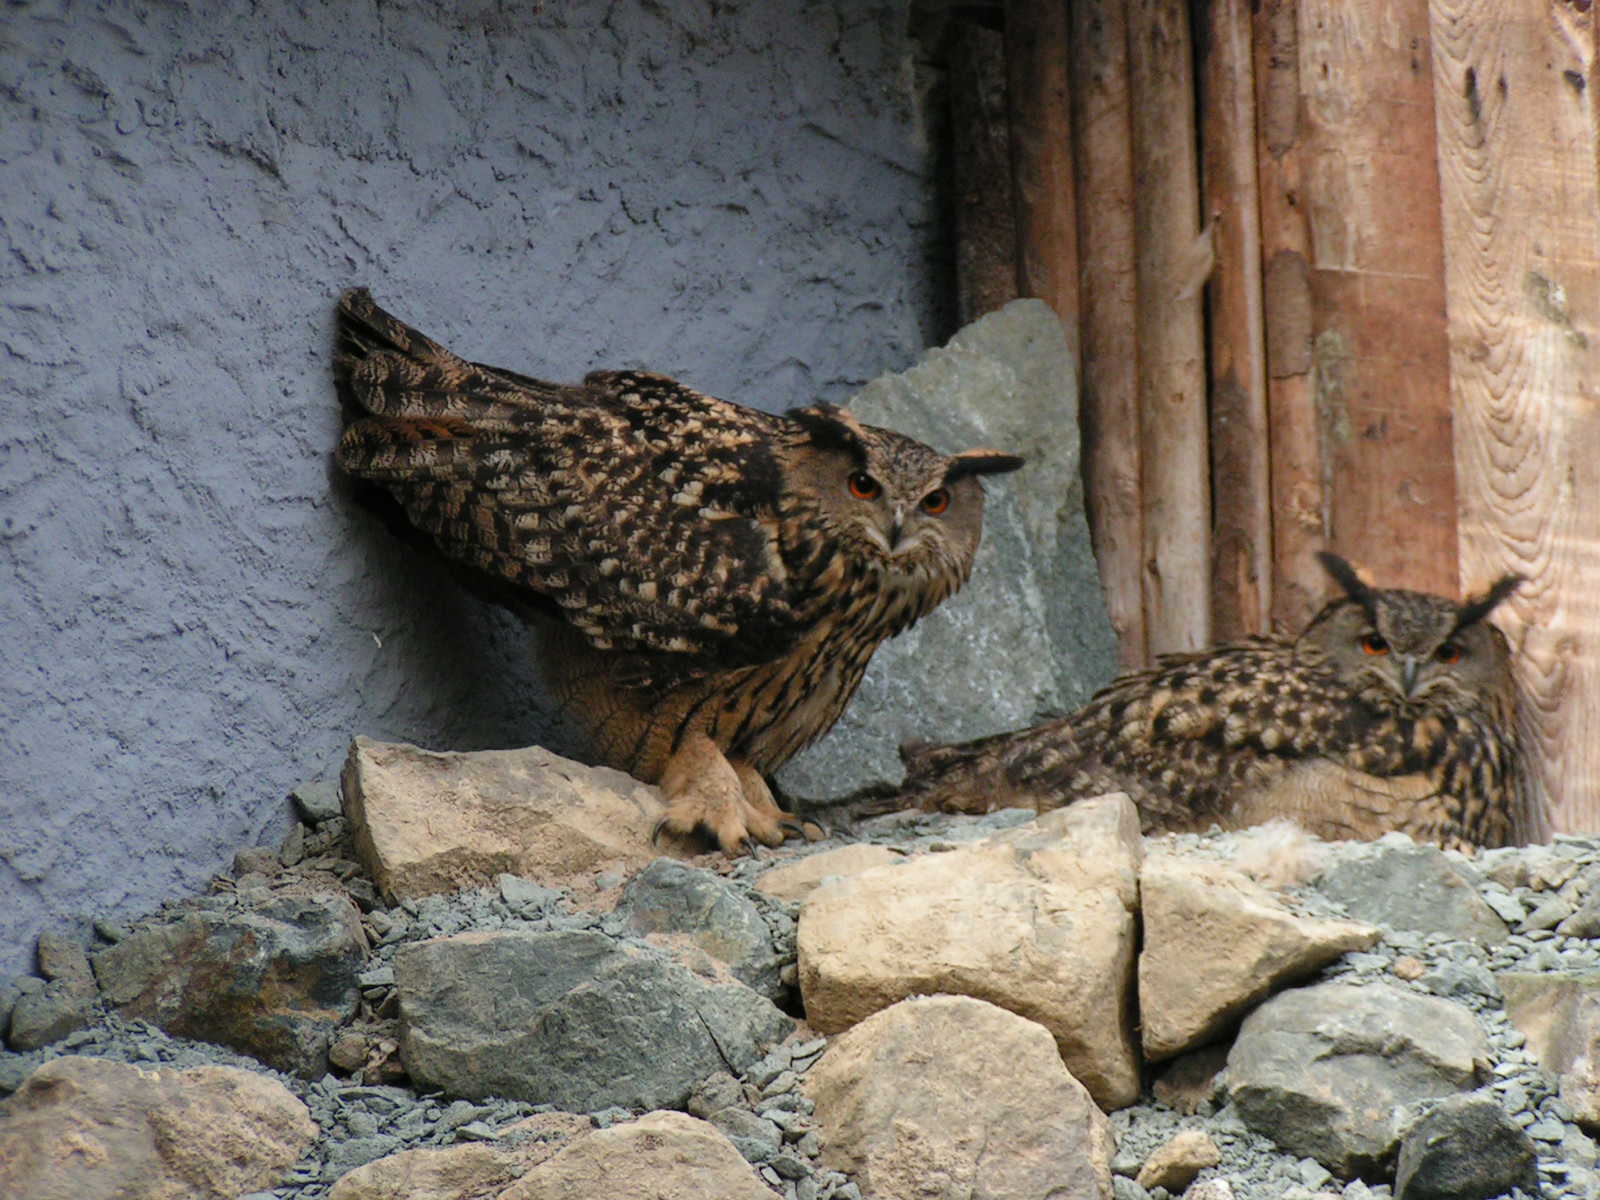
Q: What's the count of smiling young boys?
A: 0